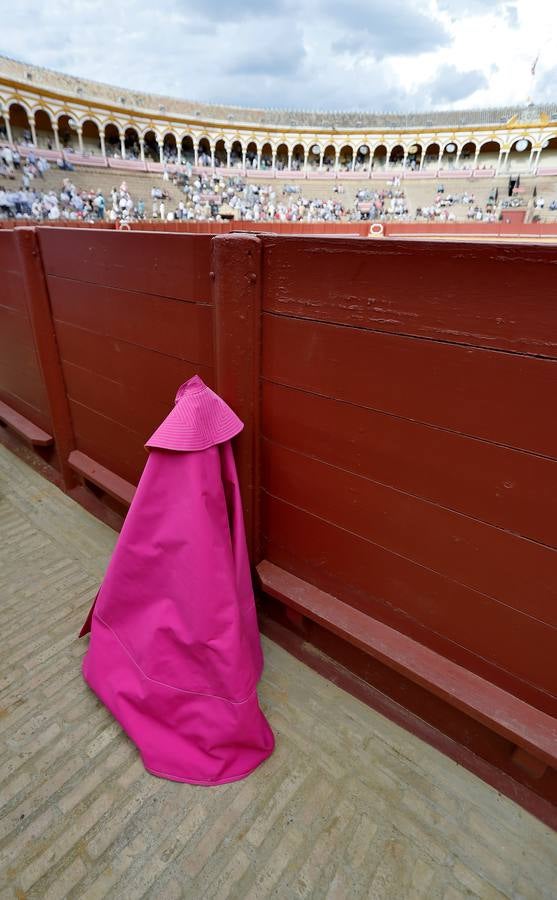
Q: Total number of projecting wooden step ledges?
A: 3